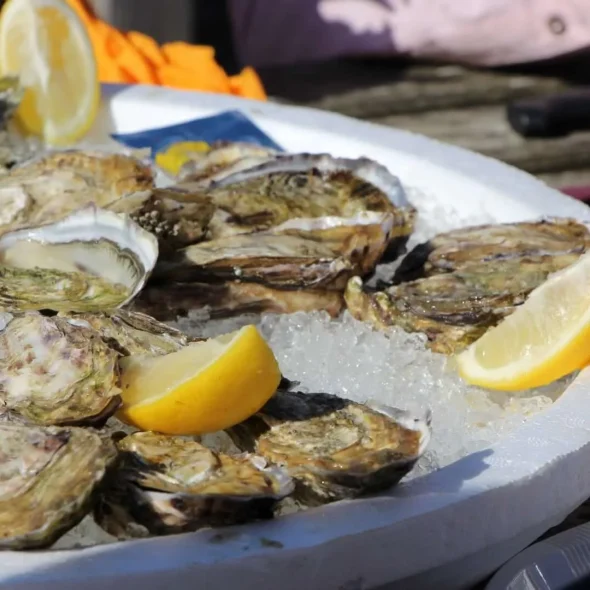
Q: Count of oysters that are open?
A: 1